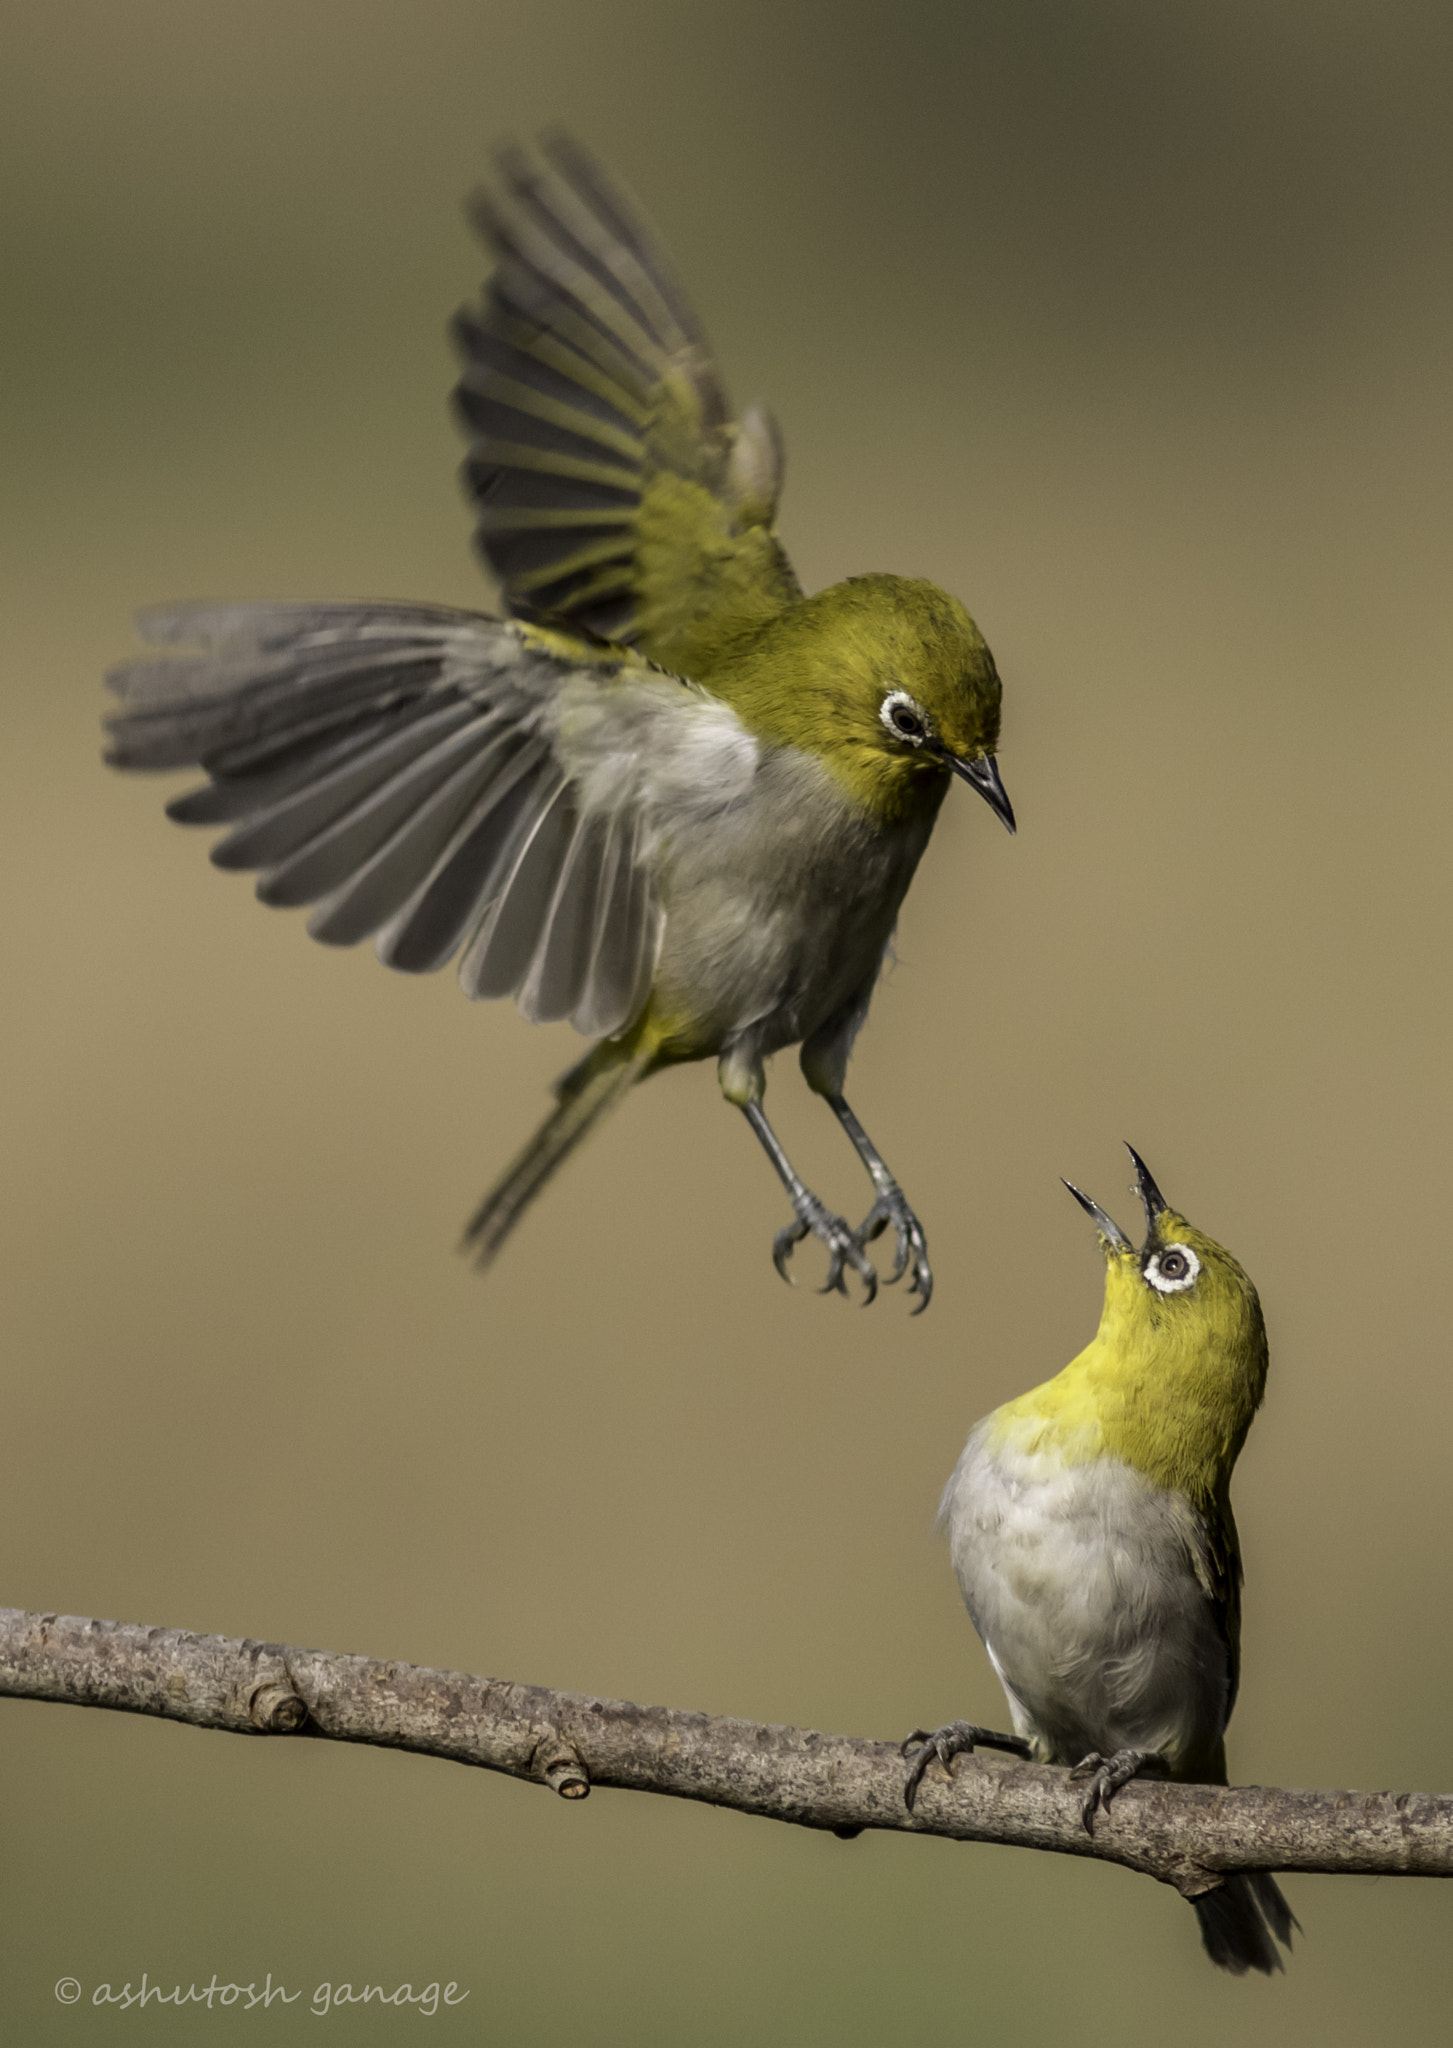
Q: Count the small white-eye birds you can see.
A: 2